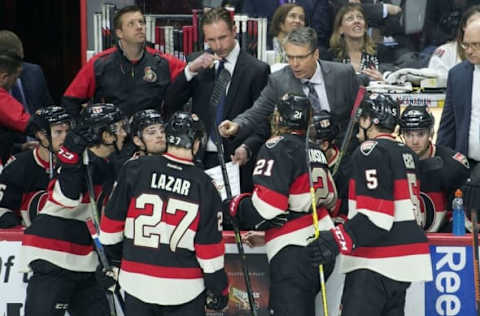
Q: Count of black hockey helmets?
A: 8